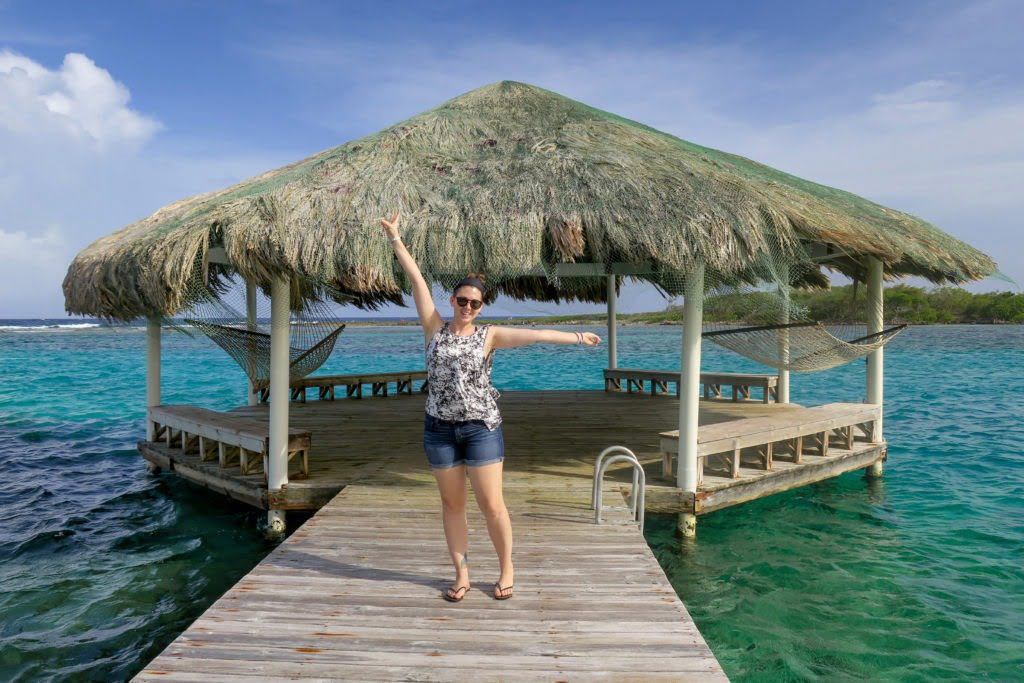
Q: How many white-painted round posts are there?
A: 7